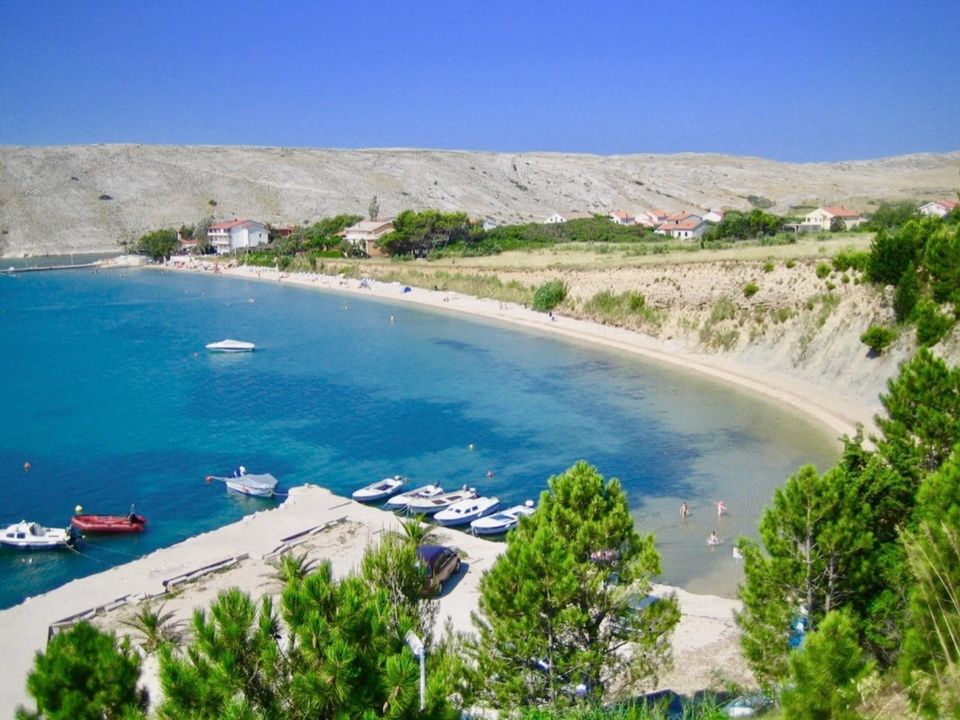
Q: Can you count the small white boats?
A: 8